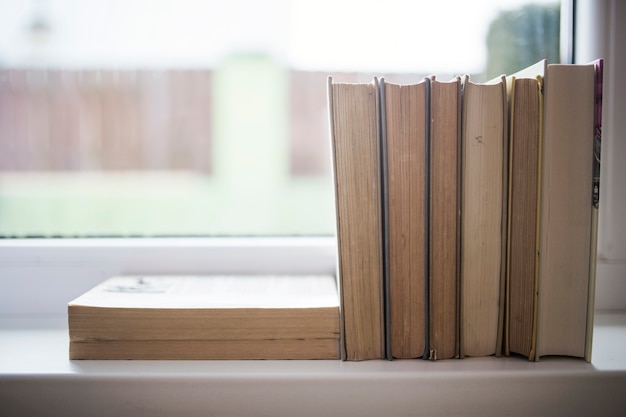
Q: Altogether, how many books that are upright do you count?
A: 6